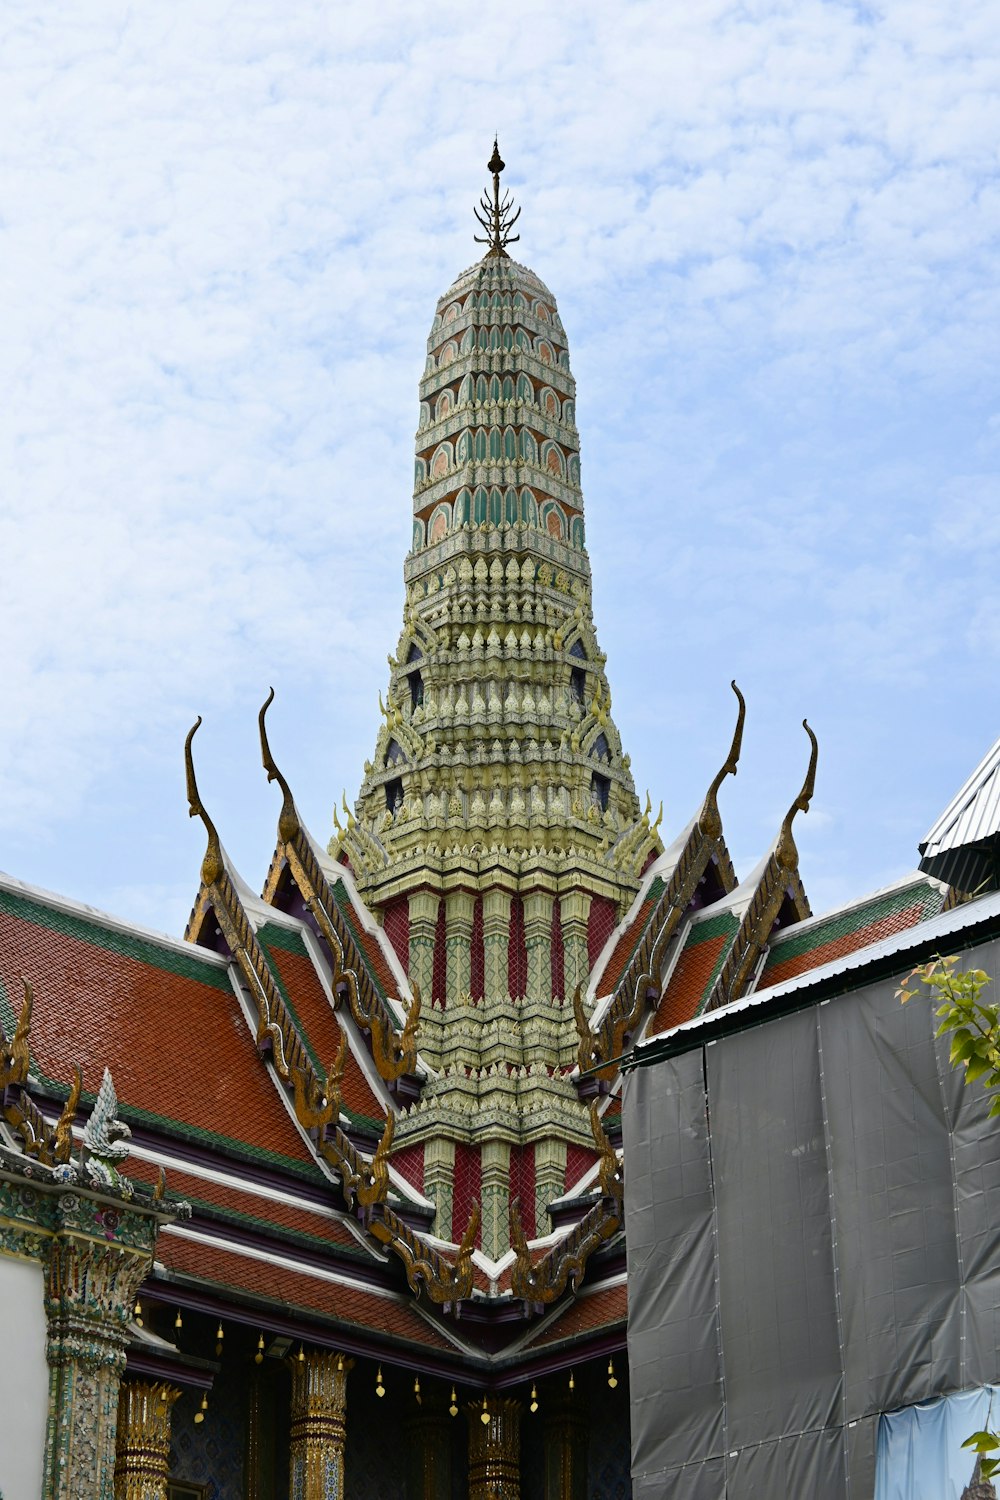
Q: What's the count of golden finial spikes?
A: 4